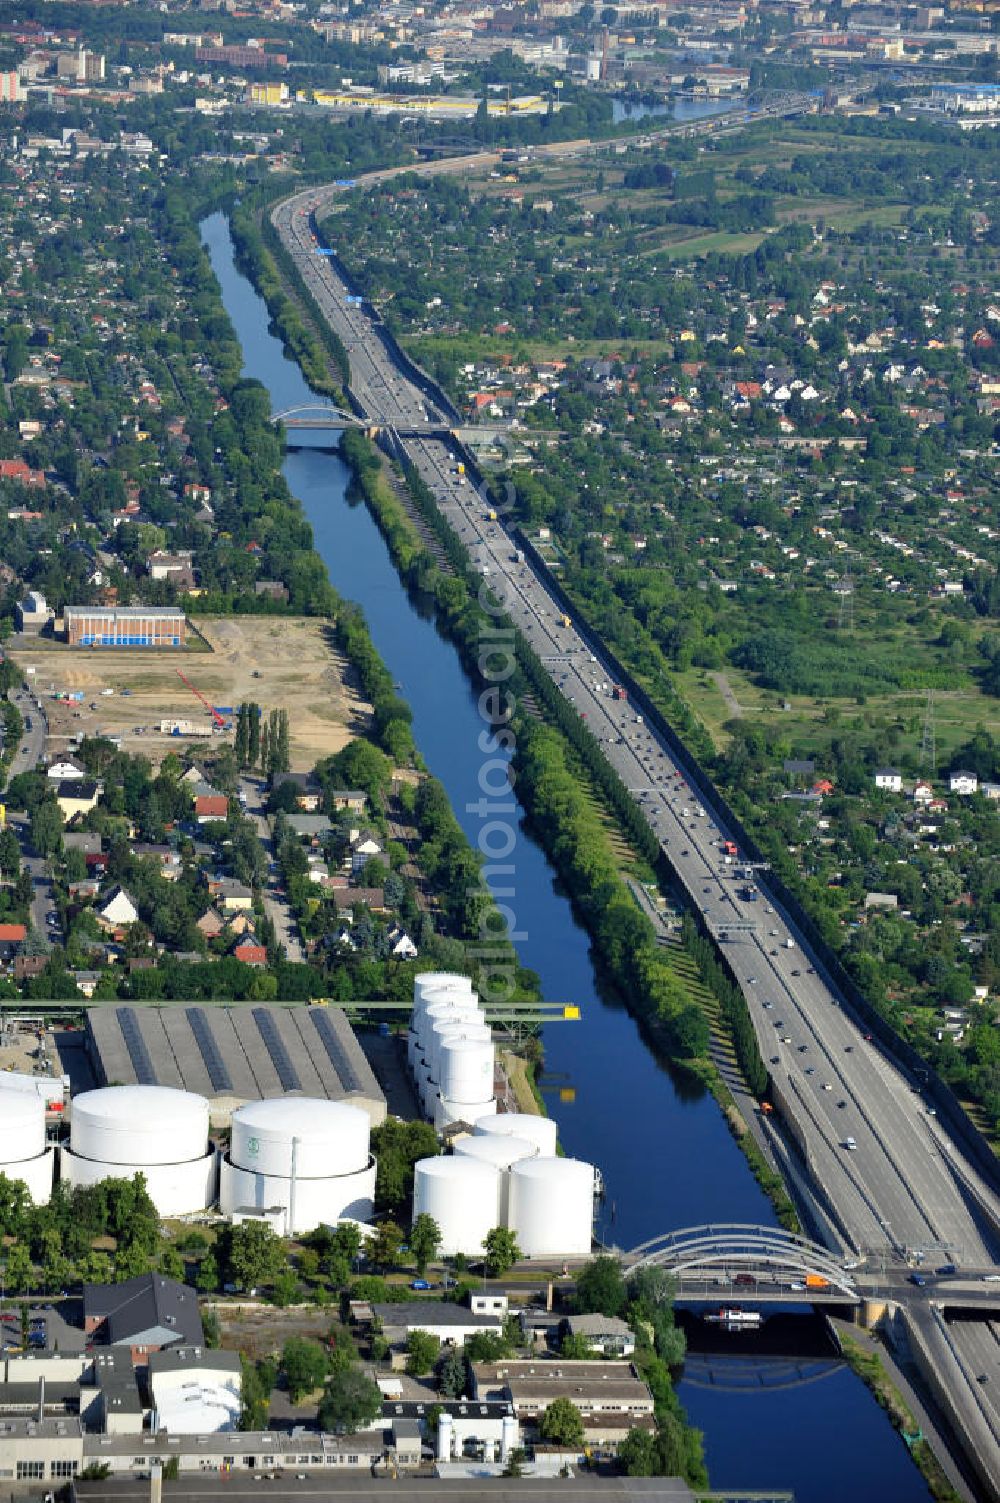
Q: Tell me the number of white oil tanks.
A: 12